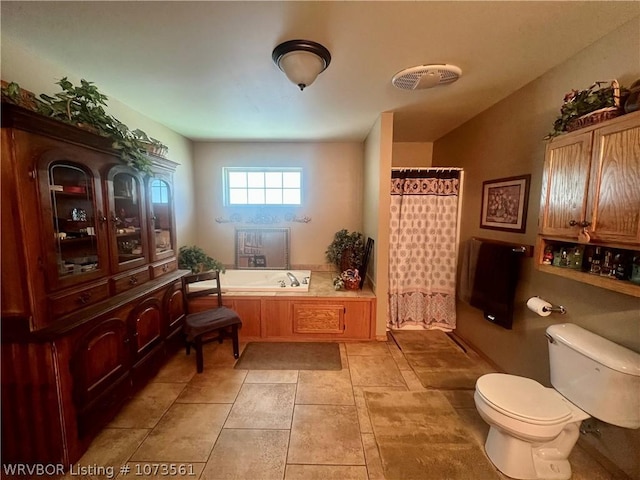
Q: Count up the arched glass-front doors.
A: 3